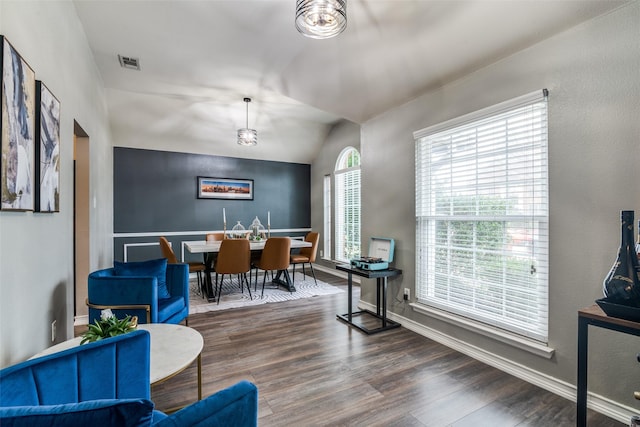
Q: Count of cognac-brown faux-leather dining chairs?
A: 6